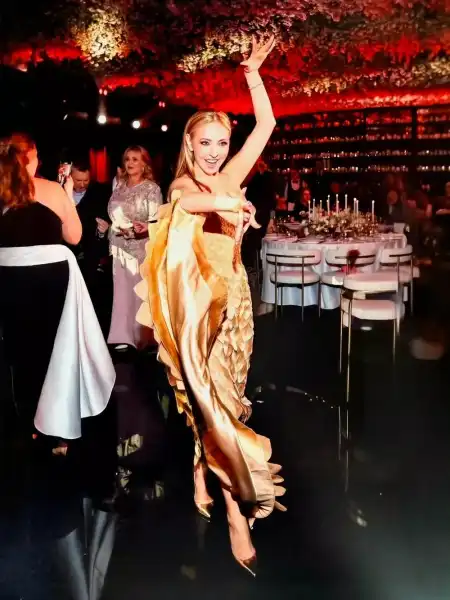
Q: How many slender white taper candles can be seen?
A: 11